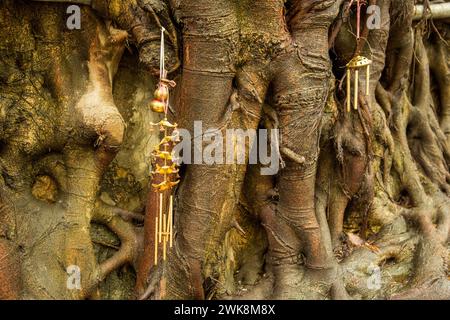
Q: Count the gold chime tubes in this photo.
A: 8